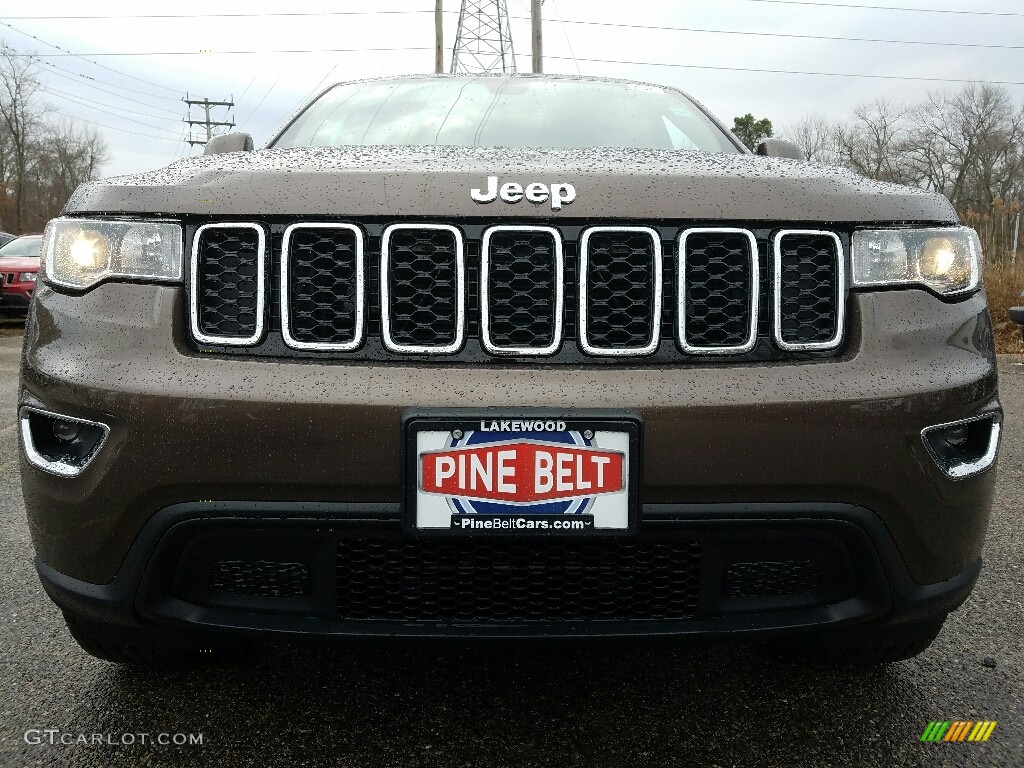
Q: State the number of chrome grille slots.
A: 7